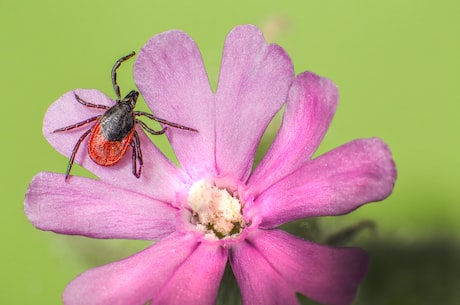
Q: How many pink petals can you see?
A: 10